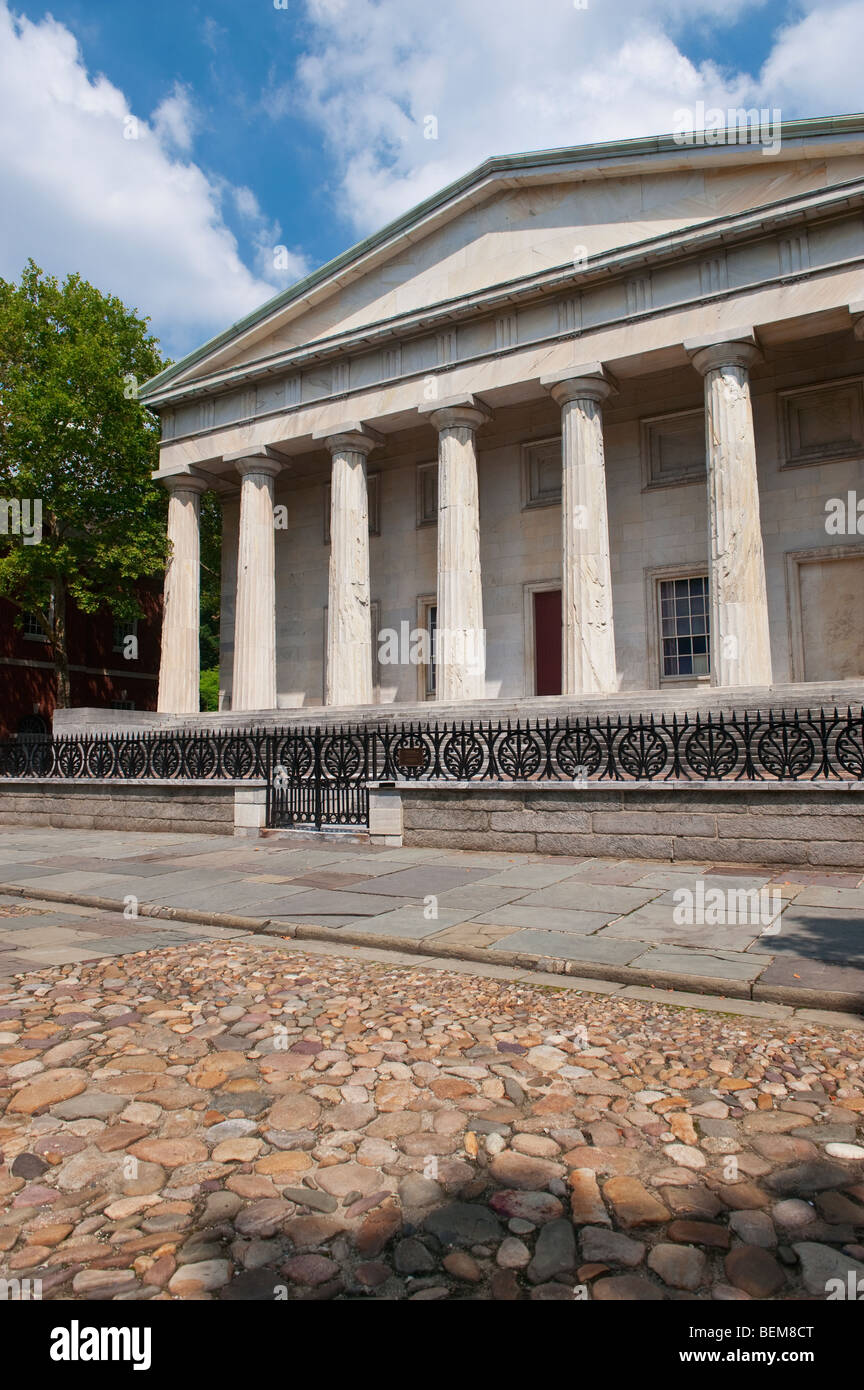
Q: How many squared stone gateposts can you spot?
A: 2